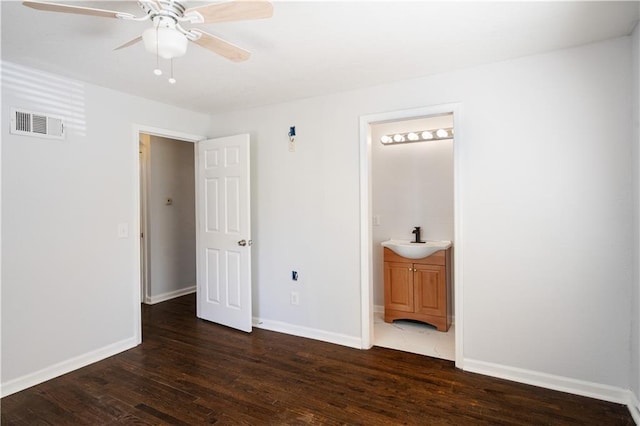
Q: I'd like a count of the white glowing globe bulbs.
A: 5